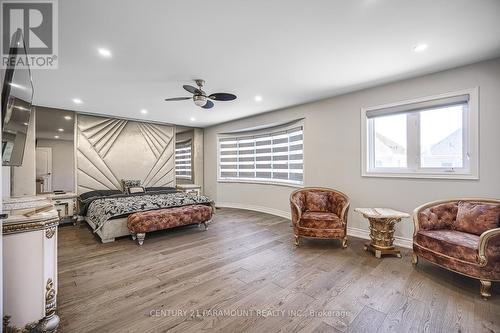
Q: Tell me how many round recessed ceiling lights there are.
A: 6